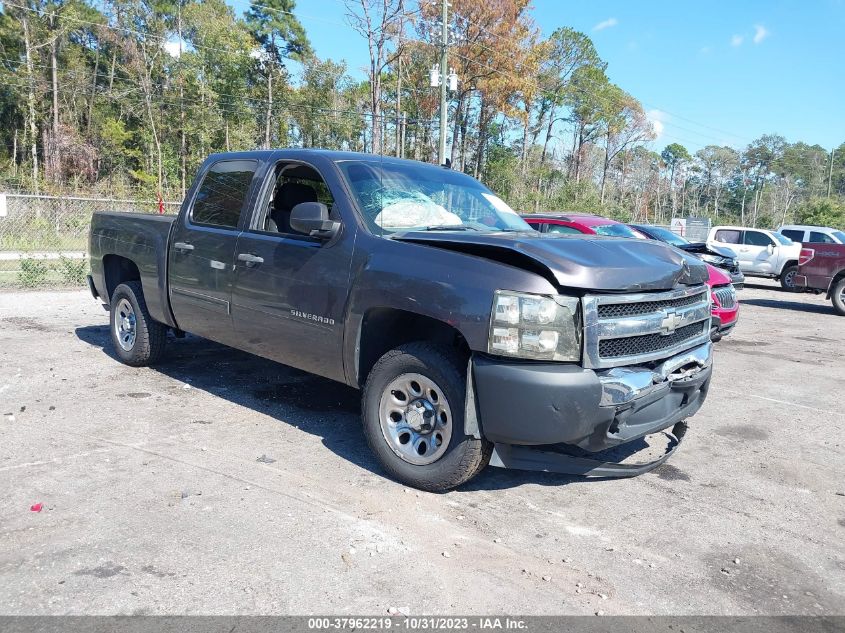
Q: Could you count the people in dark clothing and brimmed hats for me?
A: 0